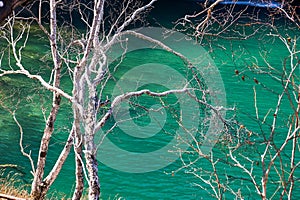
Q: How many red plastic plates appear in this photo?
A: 0